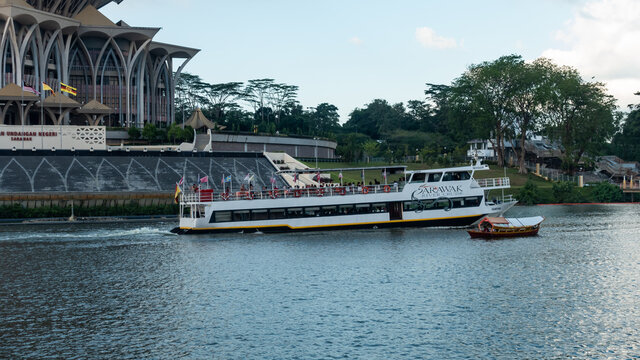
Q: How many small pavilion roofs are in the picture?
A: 4